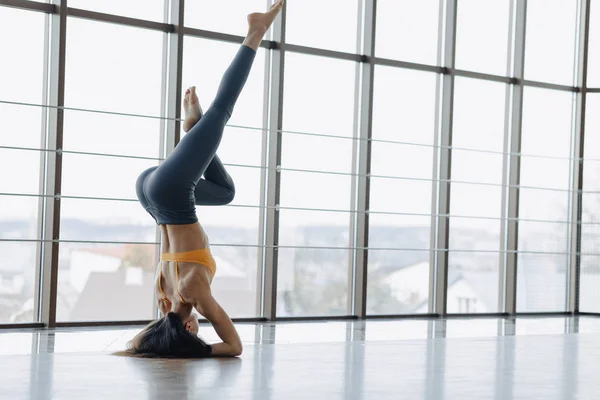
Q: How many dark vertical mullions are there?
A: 7